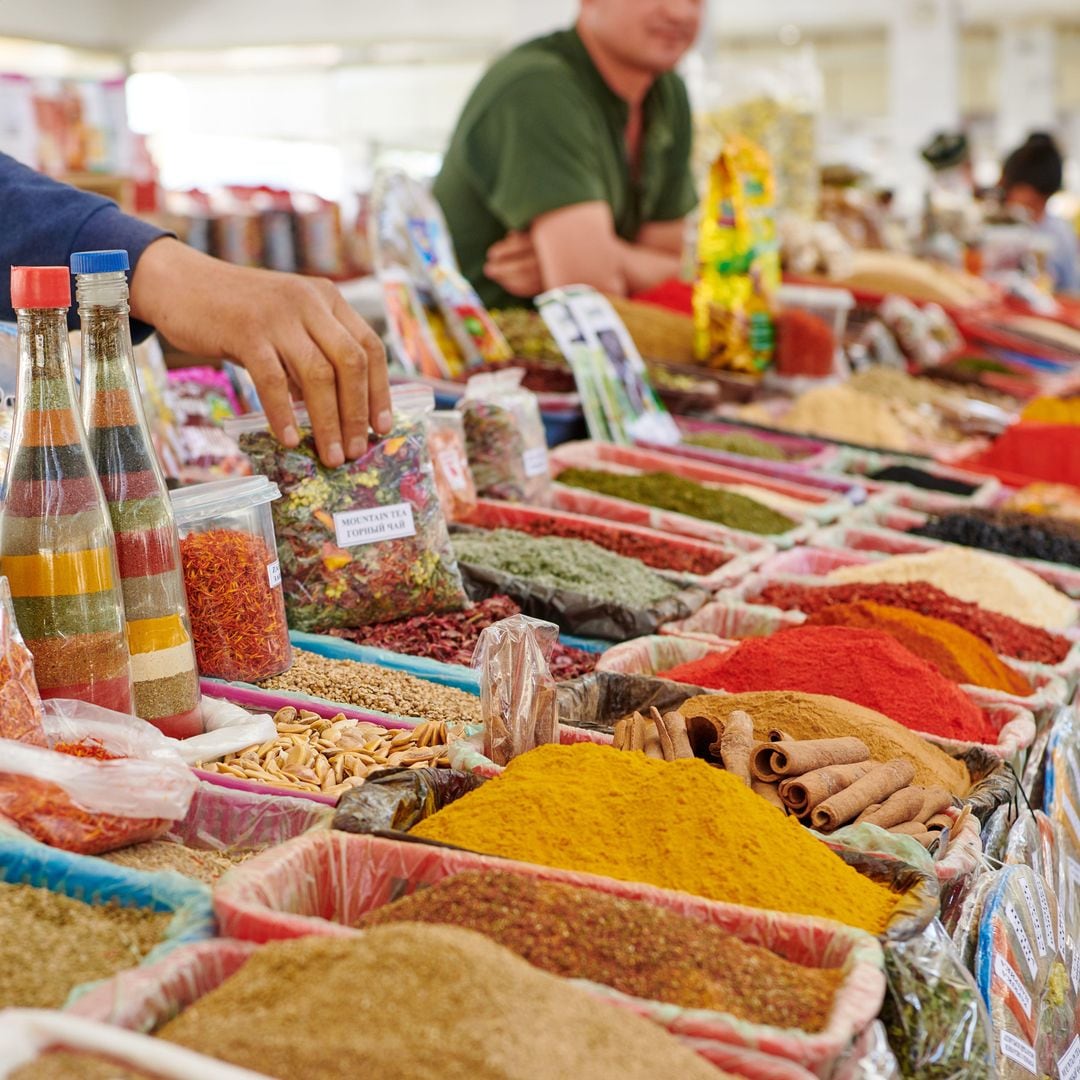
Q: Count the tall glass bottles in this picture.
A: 2